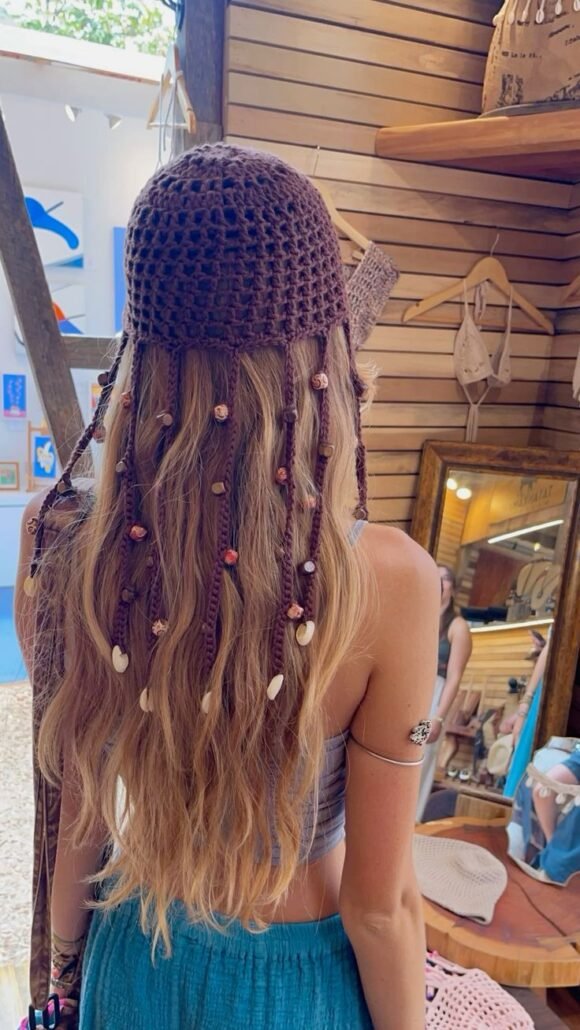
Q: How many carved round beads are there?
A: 11